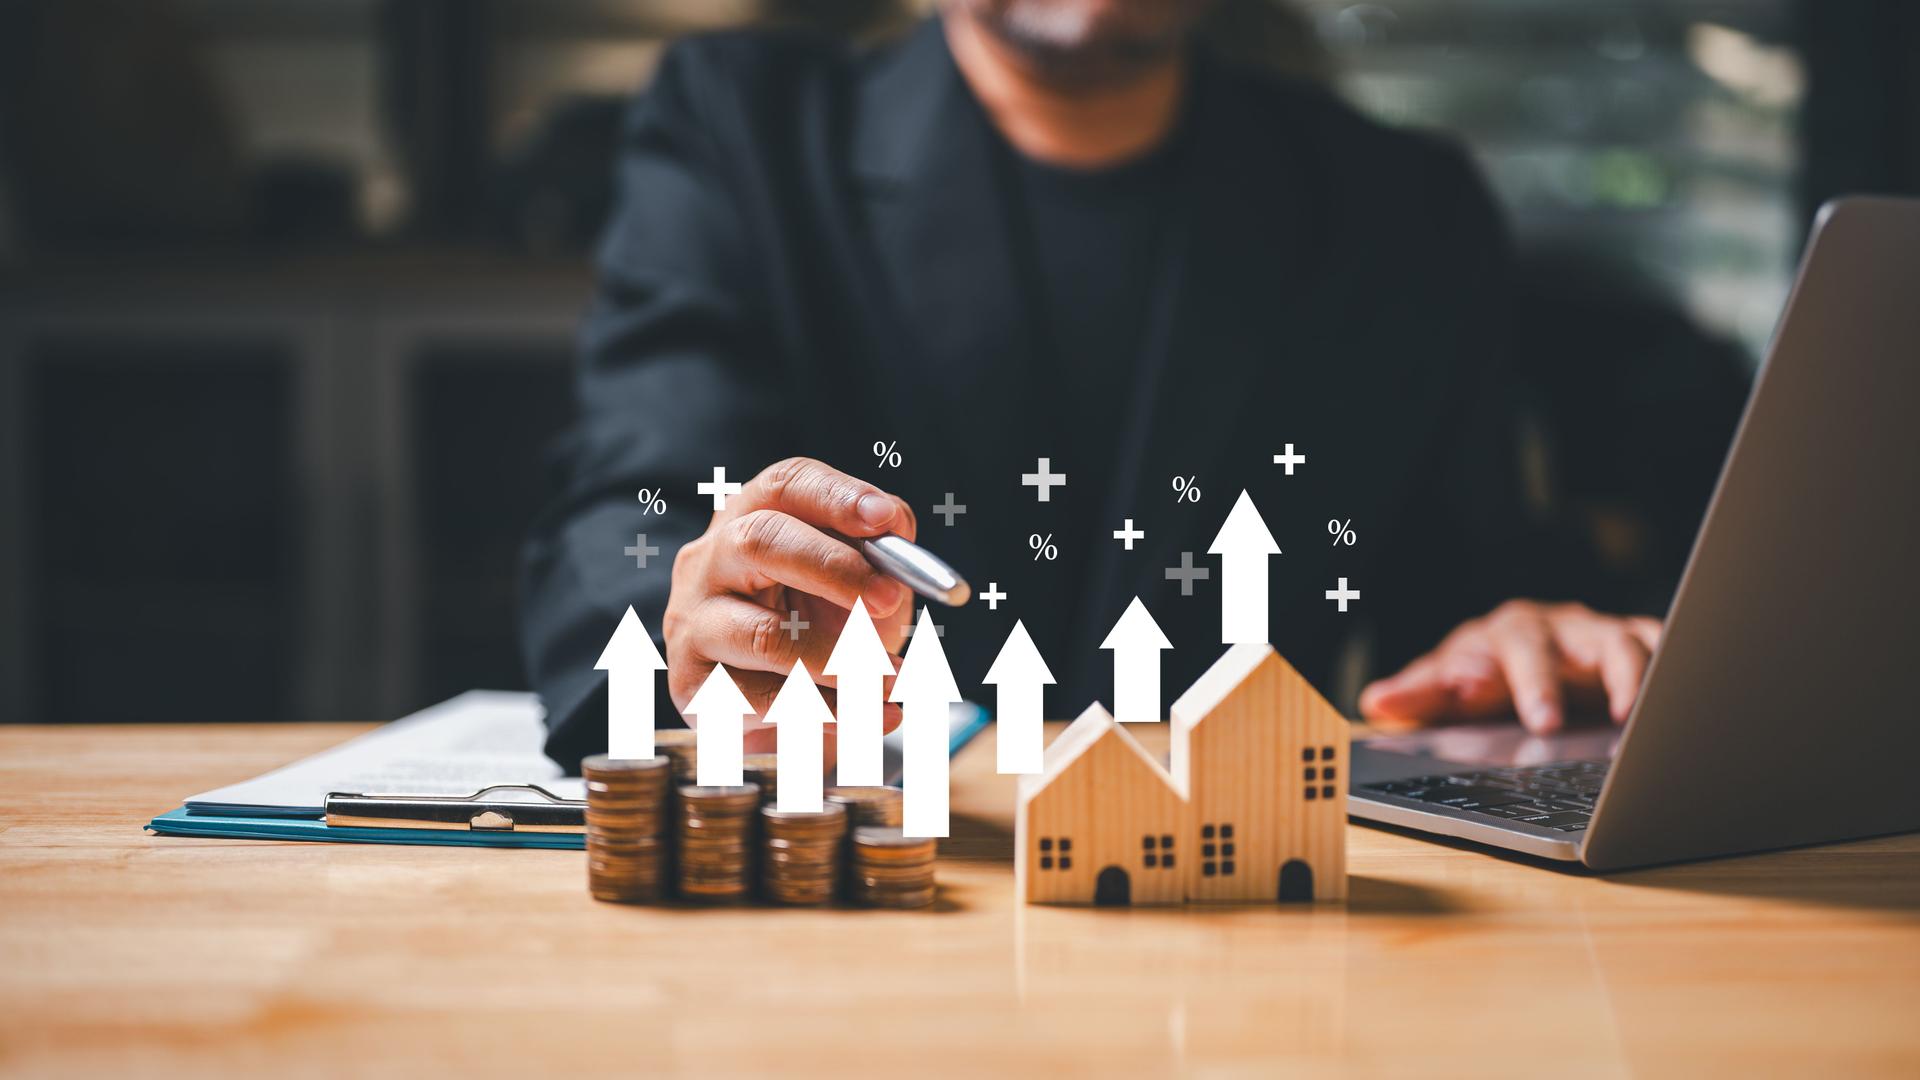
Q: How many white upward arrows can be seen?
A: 8